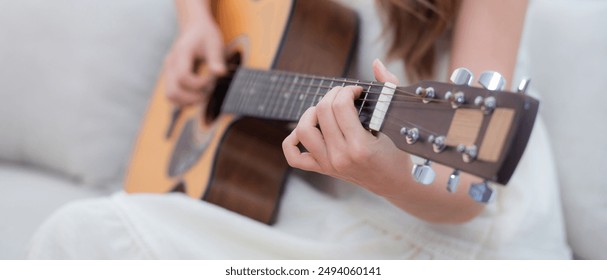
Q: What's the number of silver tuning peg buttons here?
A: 6